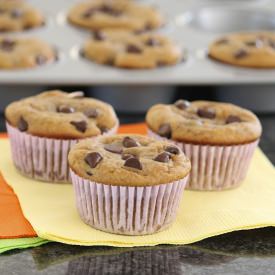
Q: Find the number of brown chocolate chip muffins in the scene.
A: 8